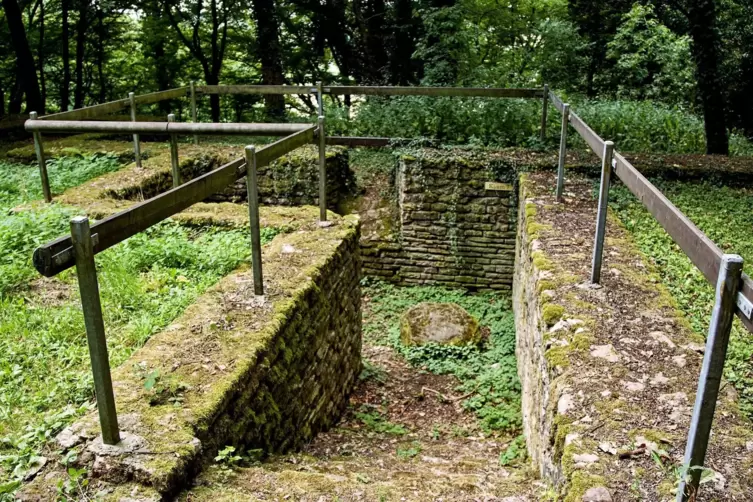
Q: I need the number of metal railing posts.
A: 12